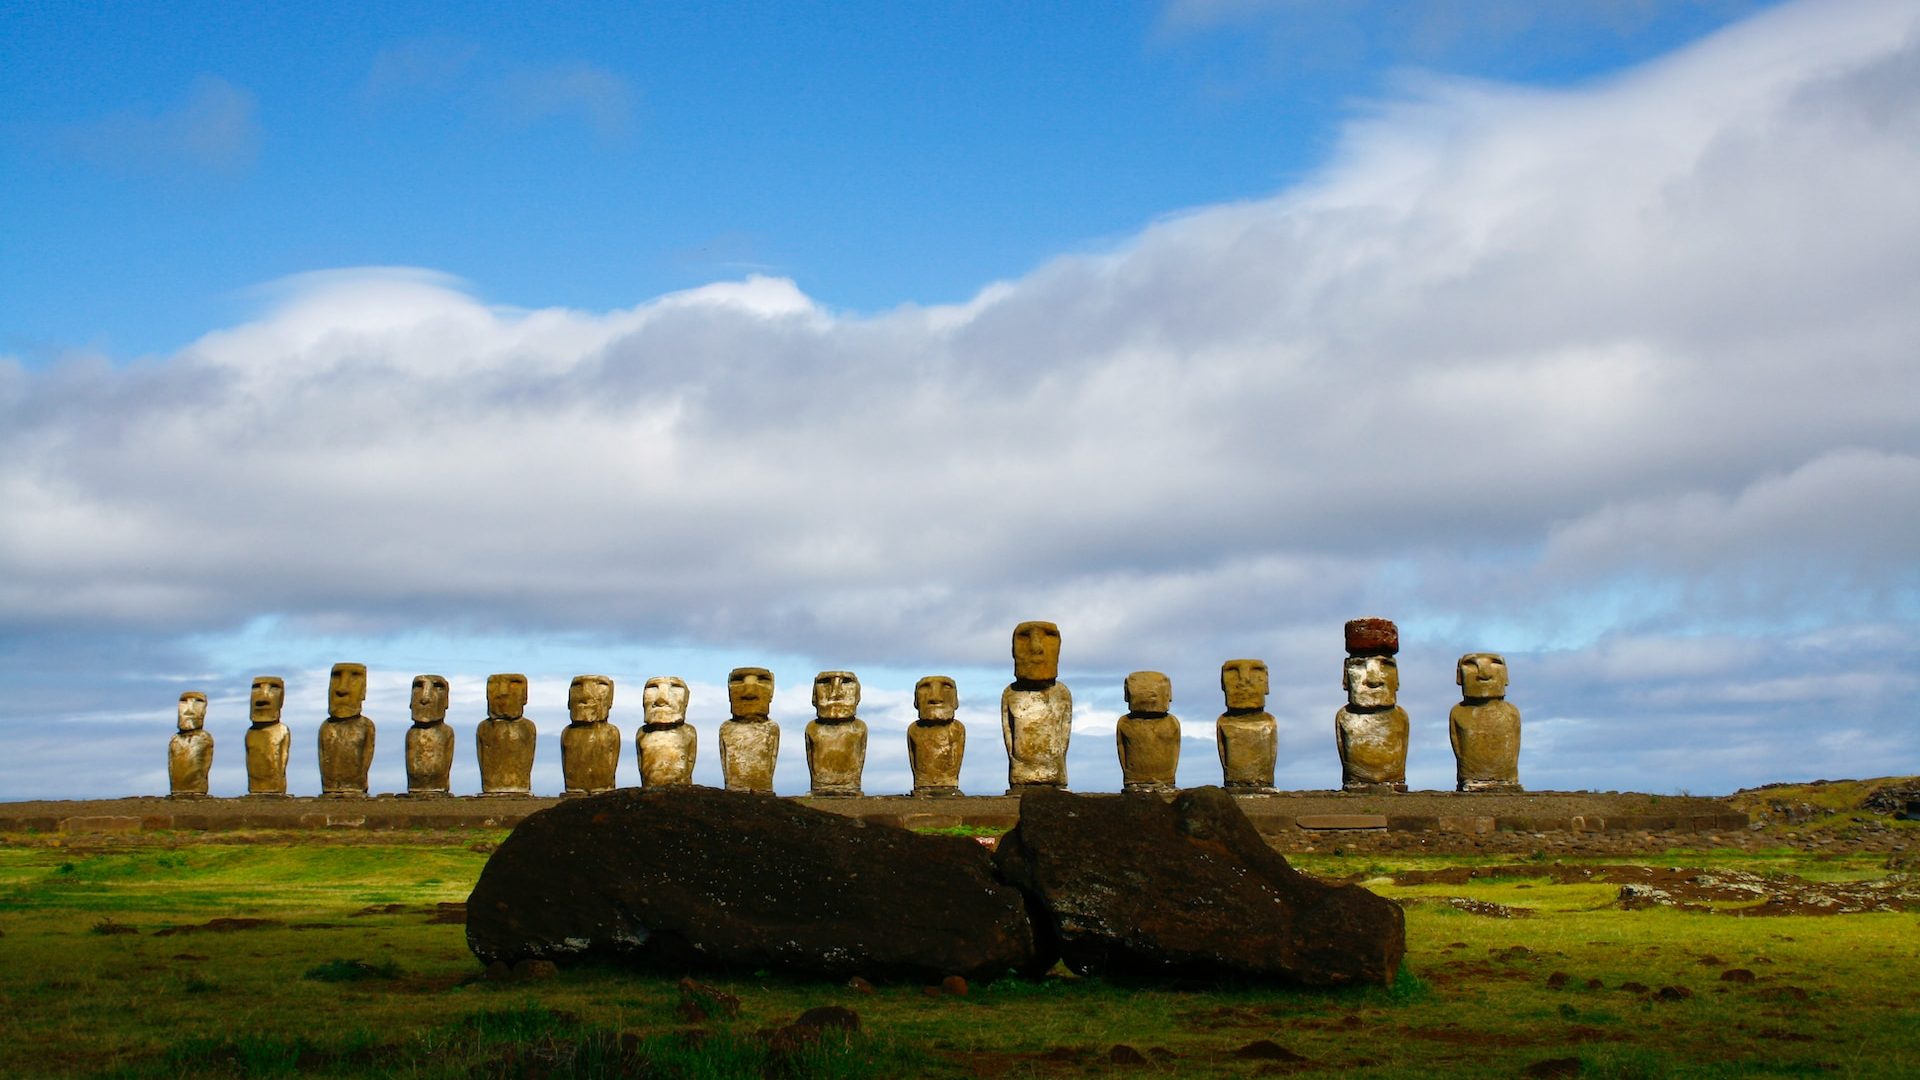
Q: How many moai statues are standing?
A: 15